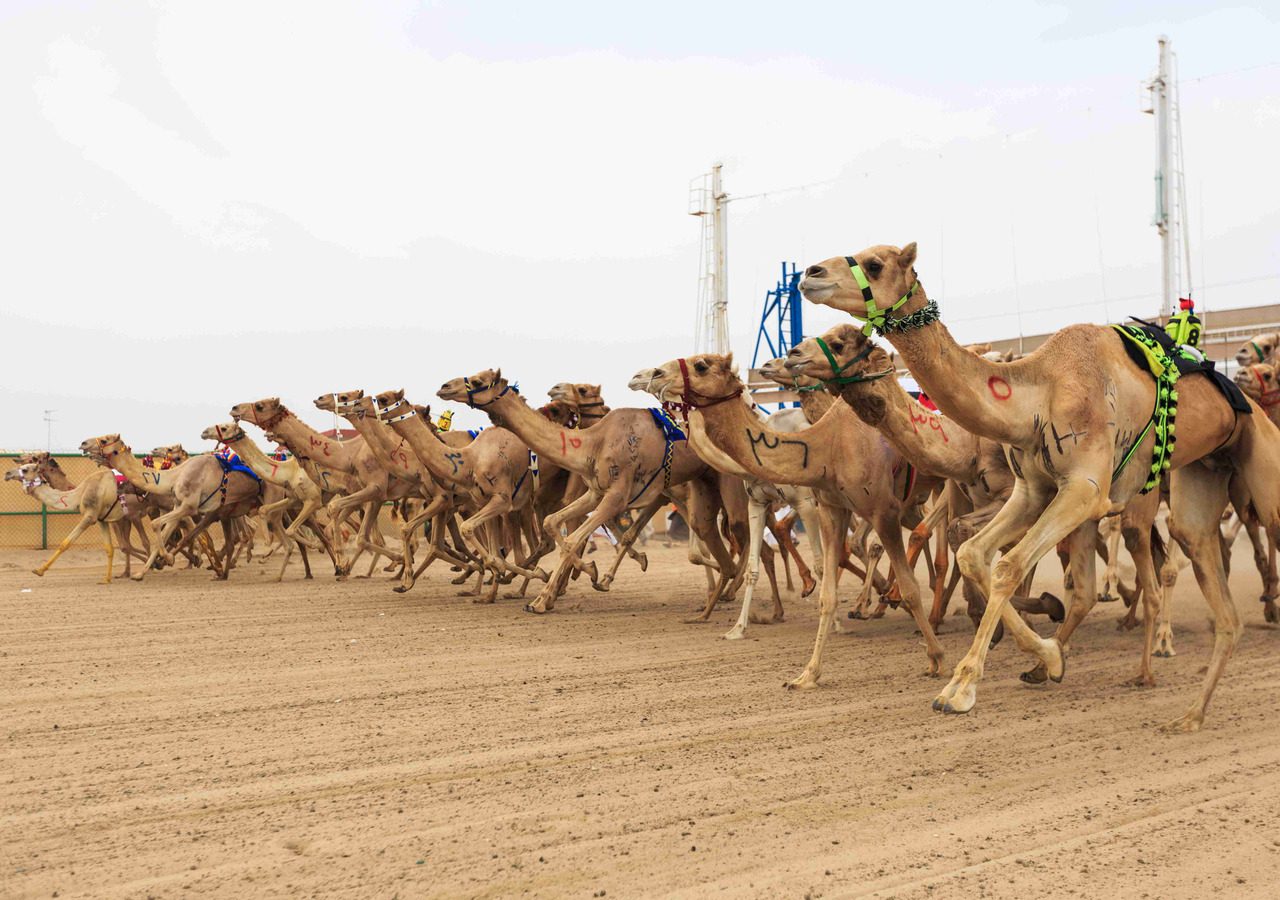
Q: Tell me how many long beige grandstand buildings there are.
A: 1